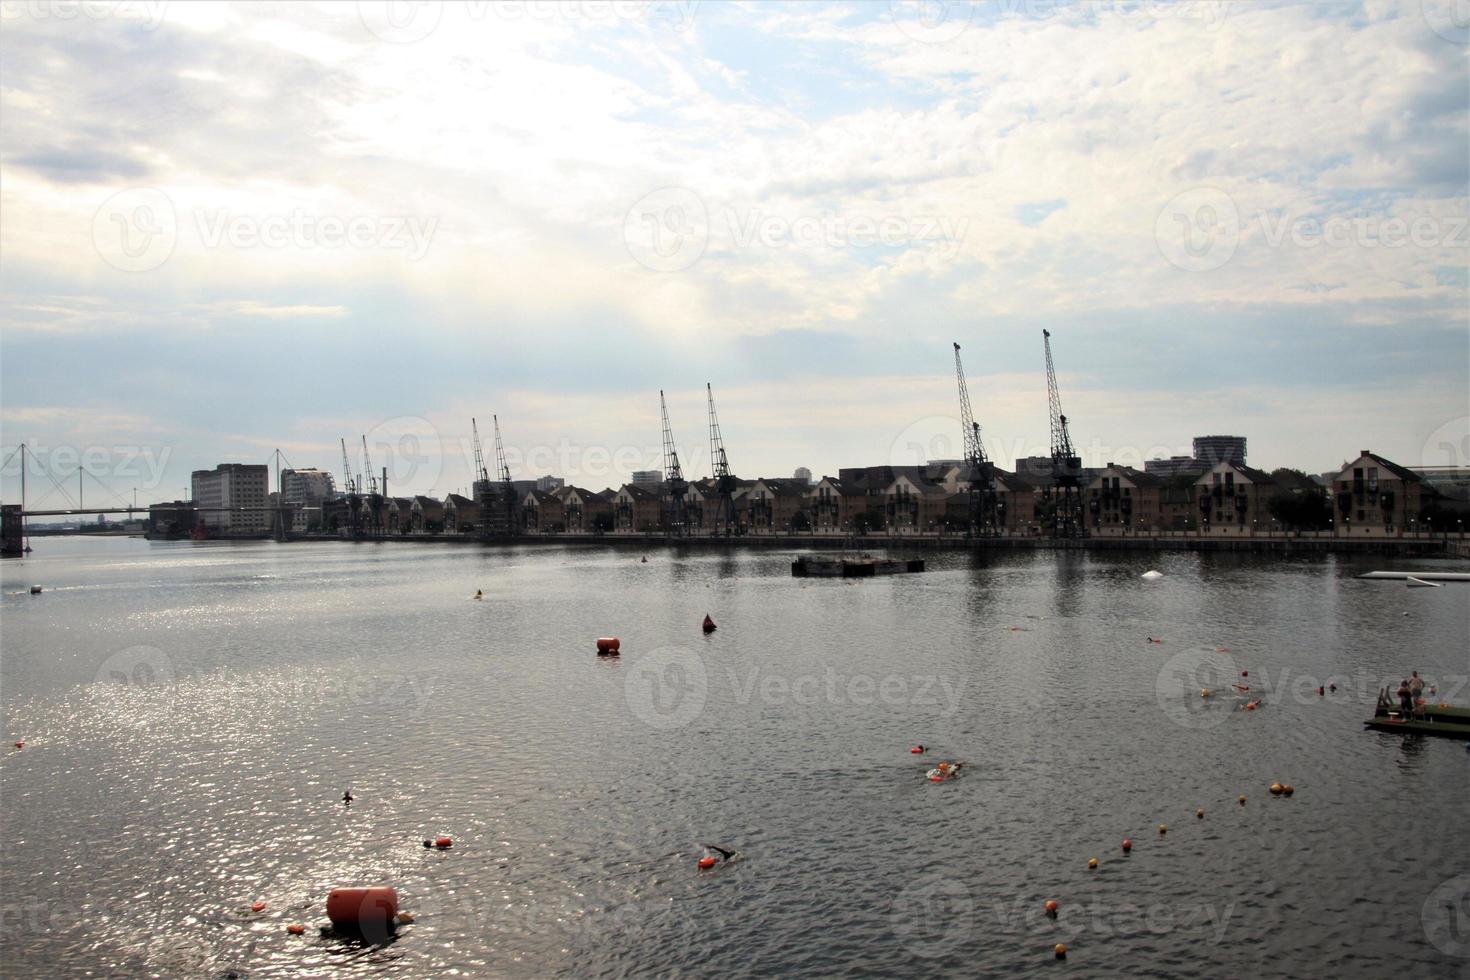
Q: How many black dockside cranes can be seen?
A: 8